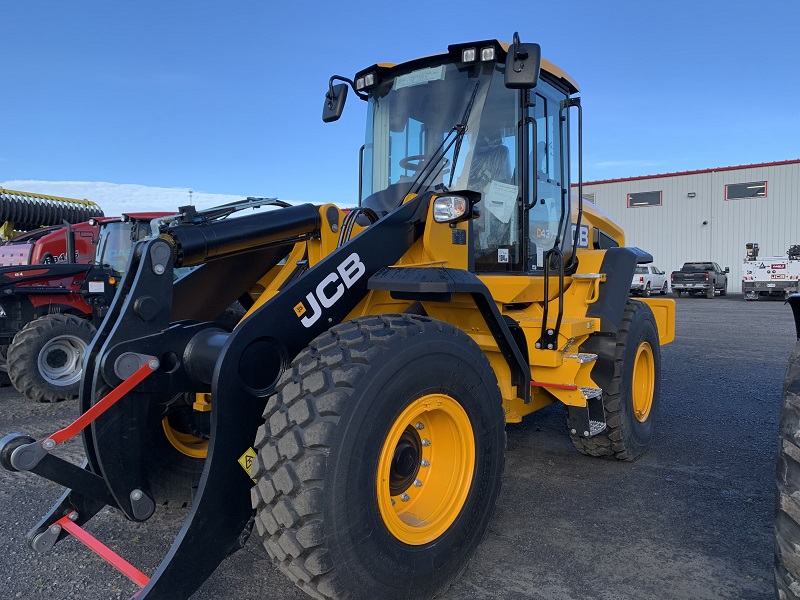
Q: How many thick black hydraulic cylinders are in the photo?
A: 1